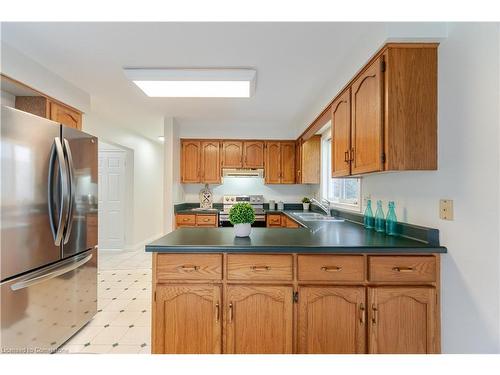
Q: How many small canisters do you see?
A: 2